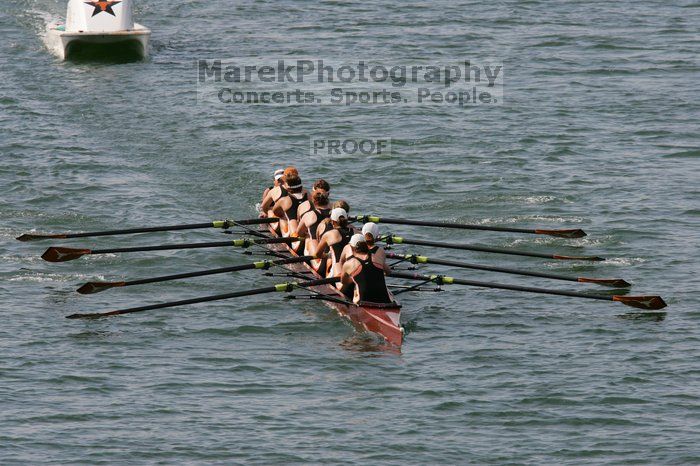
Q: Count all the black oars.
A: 8